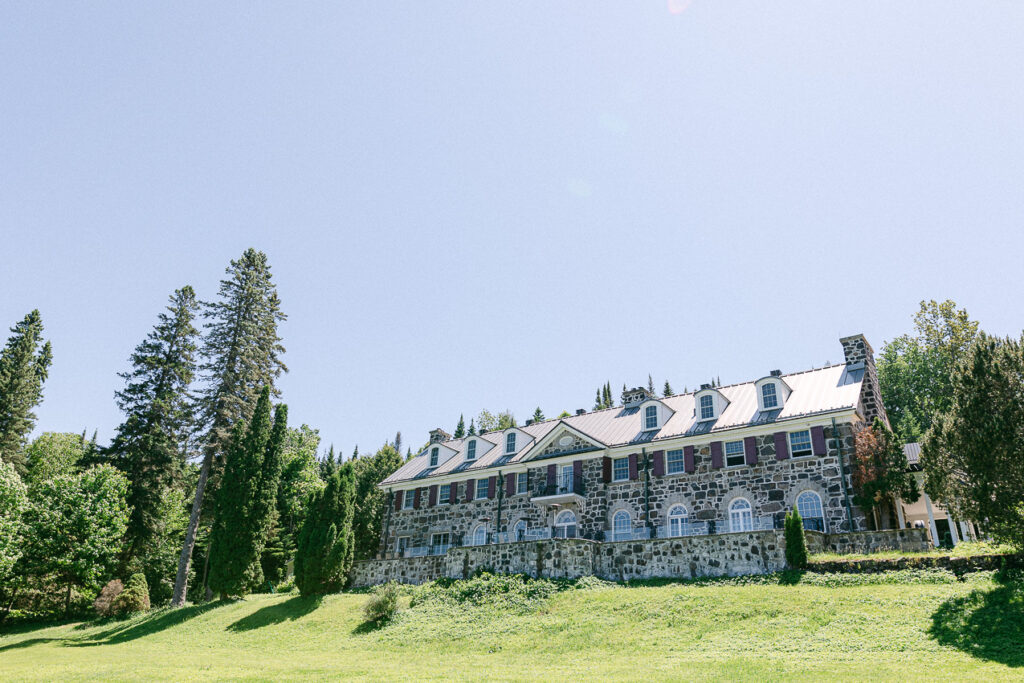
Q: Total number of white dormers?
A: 6